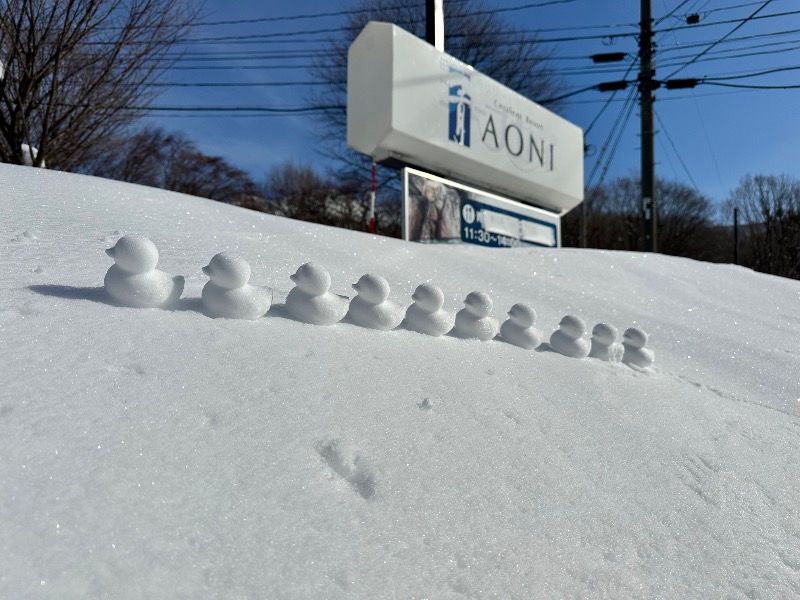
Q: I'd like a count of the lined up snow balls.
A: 10